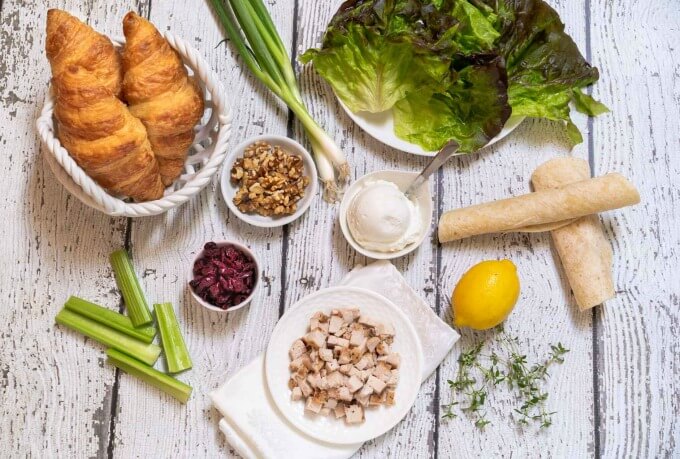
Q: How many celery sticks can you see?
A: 5